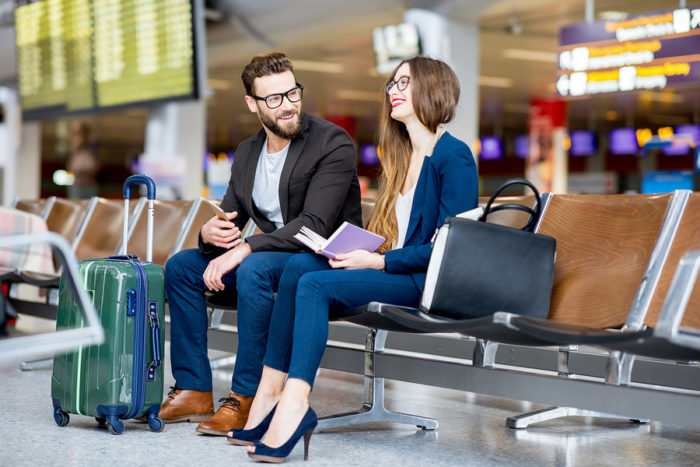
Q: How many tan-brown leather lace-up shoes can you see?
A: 2